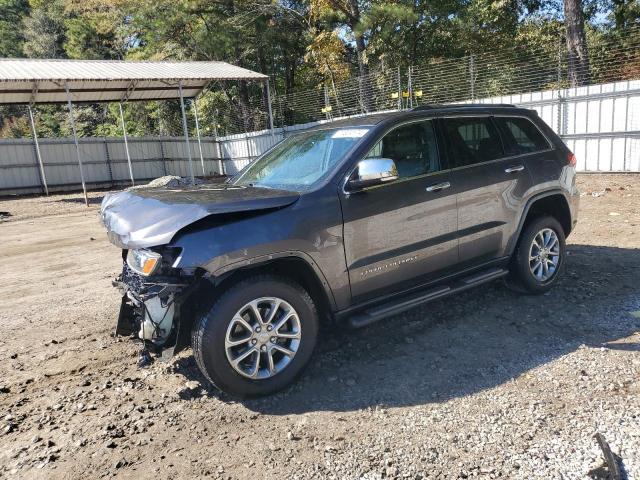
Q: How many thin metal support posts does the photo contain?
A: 6